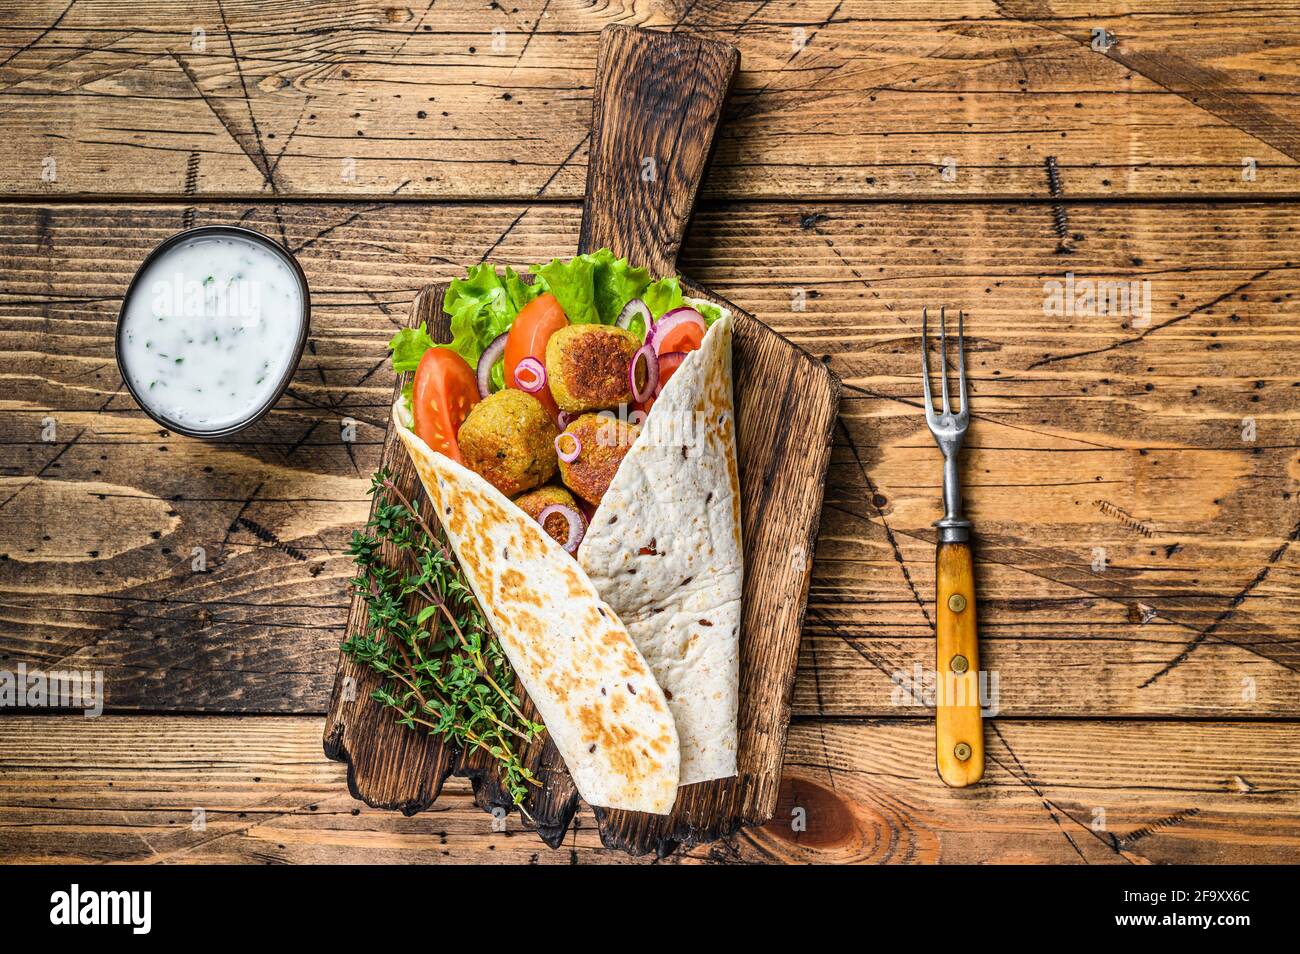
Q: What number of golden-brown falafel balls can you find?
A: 4